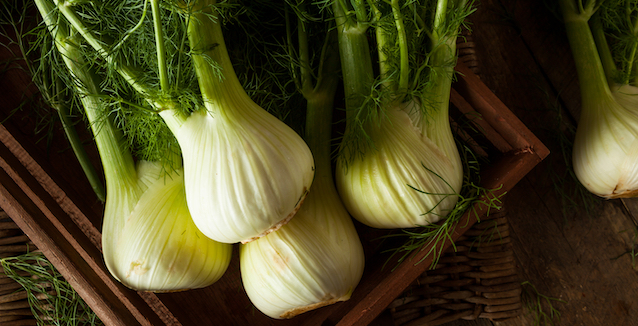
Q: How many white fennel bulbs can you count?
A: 5